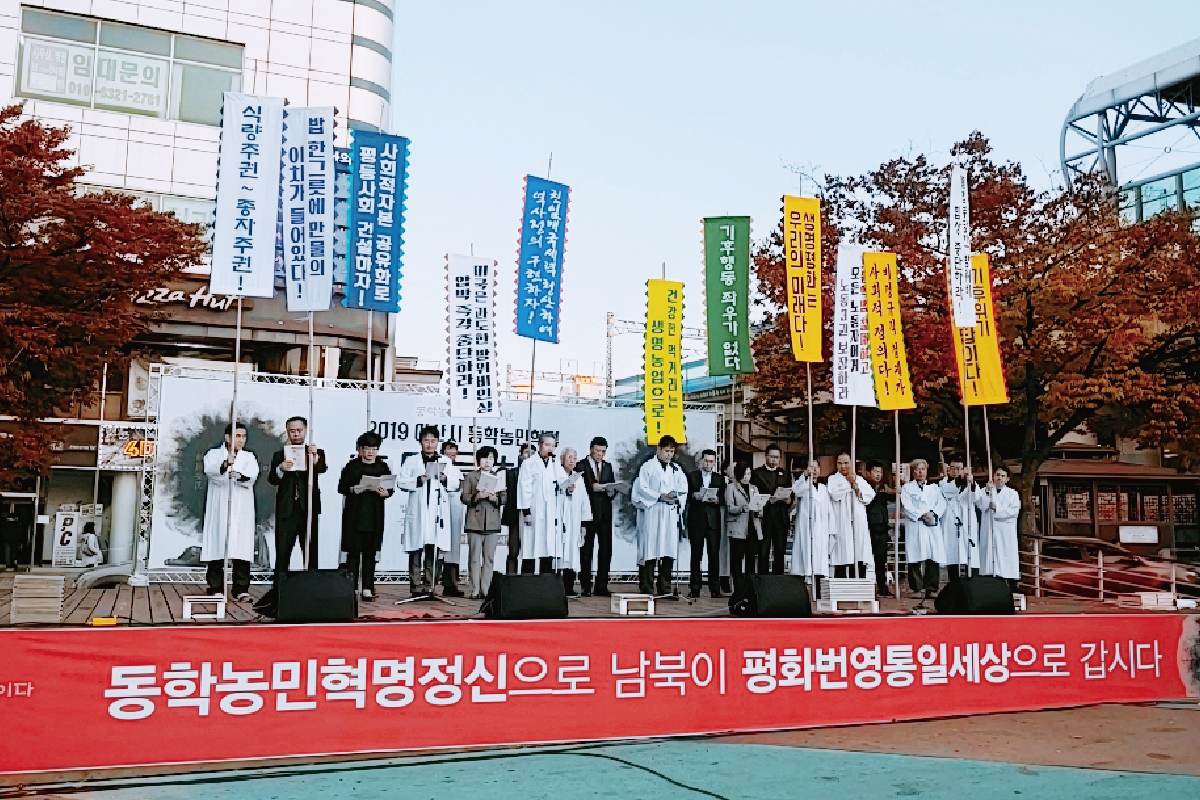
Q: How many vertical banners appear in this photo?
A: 12